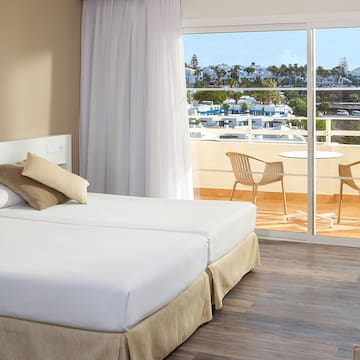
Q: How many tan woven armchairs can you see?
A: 2